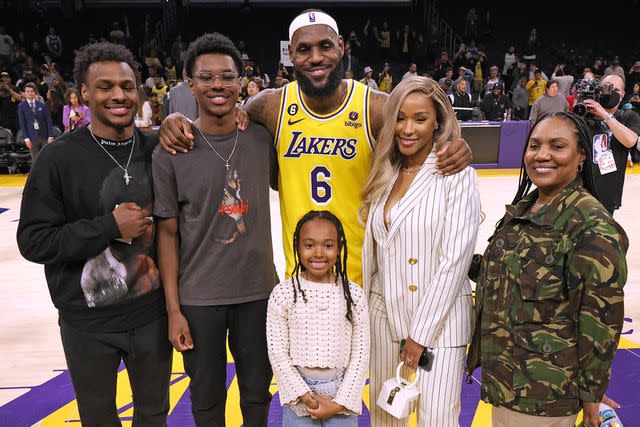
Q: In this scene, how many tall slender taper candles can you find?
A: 0